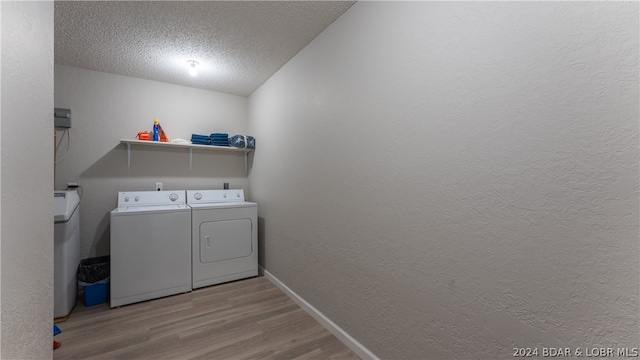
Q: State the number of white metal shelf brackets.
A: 3